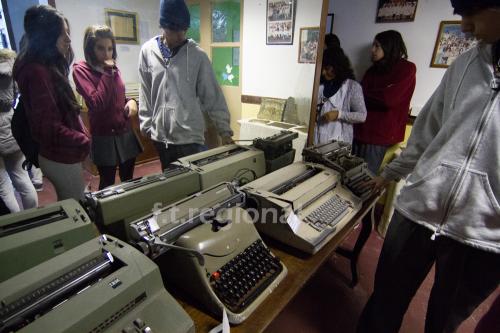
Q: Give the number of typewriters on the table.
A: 8